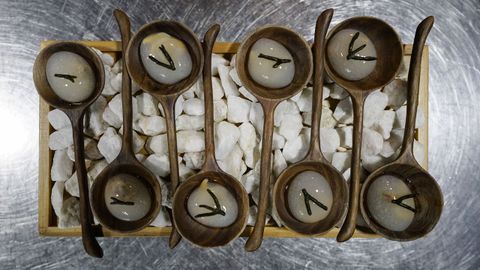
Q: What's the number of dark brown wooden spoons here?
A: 8